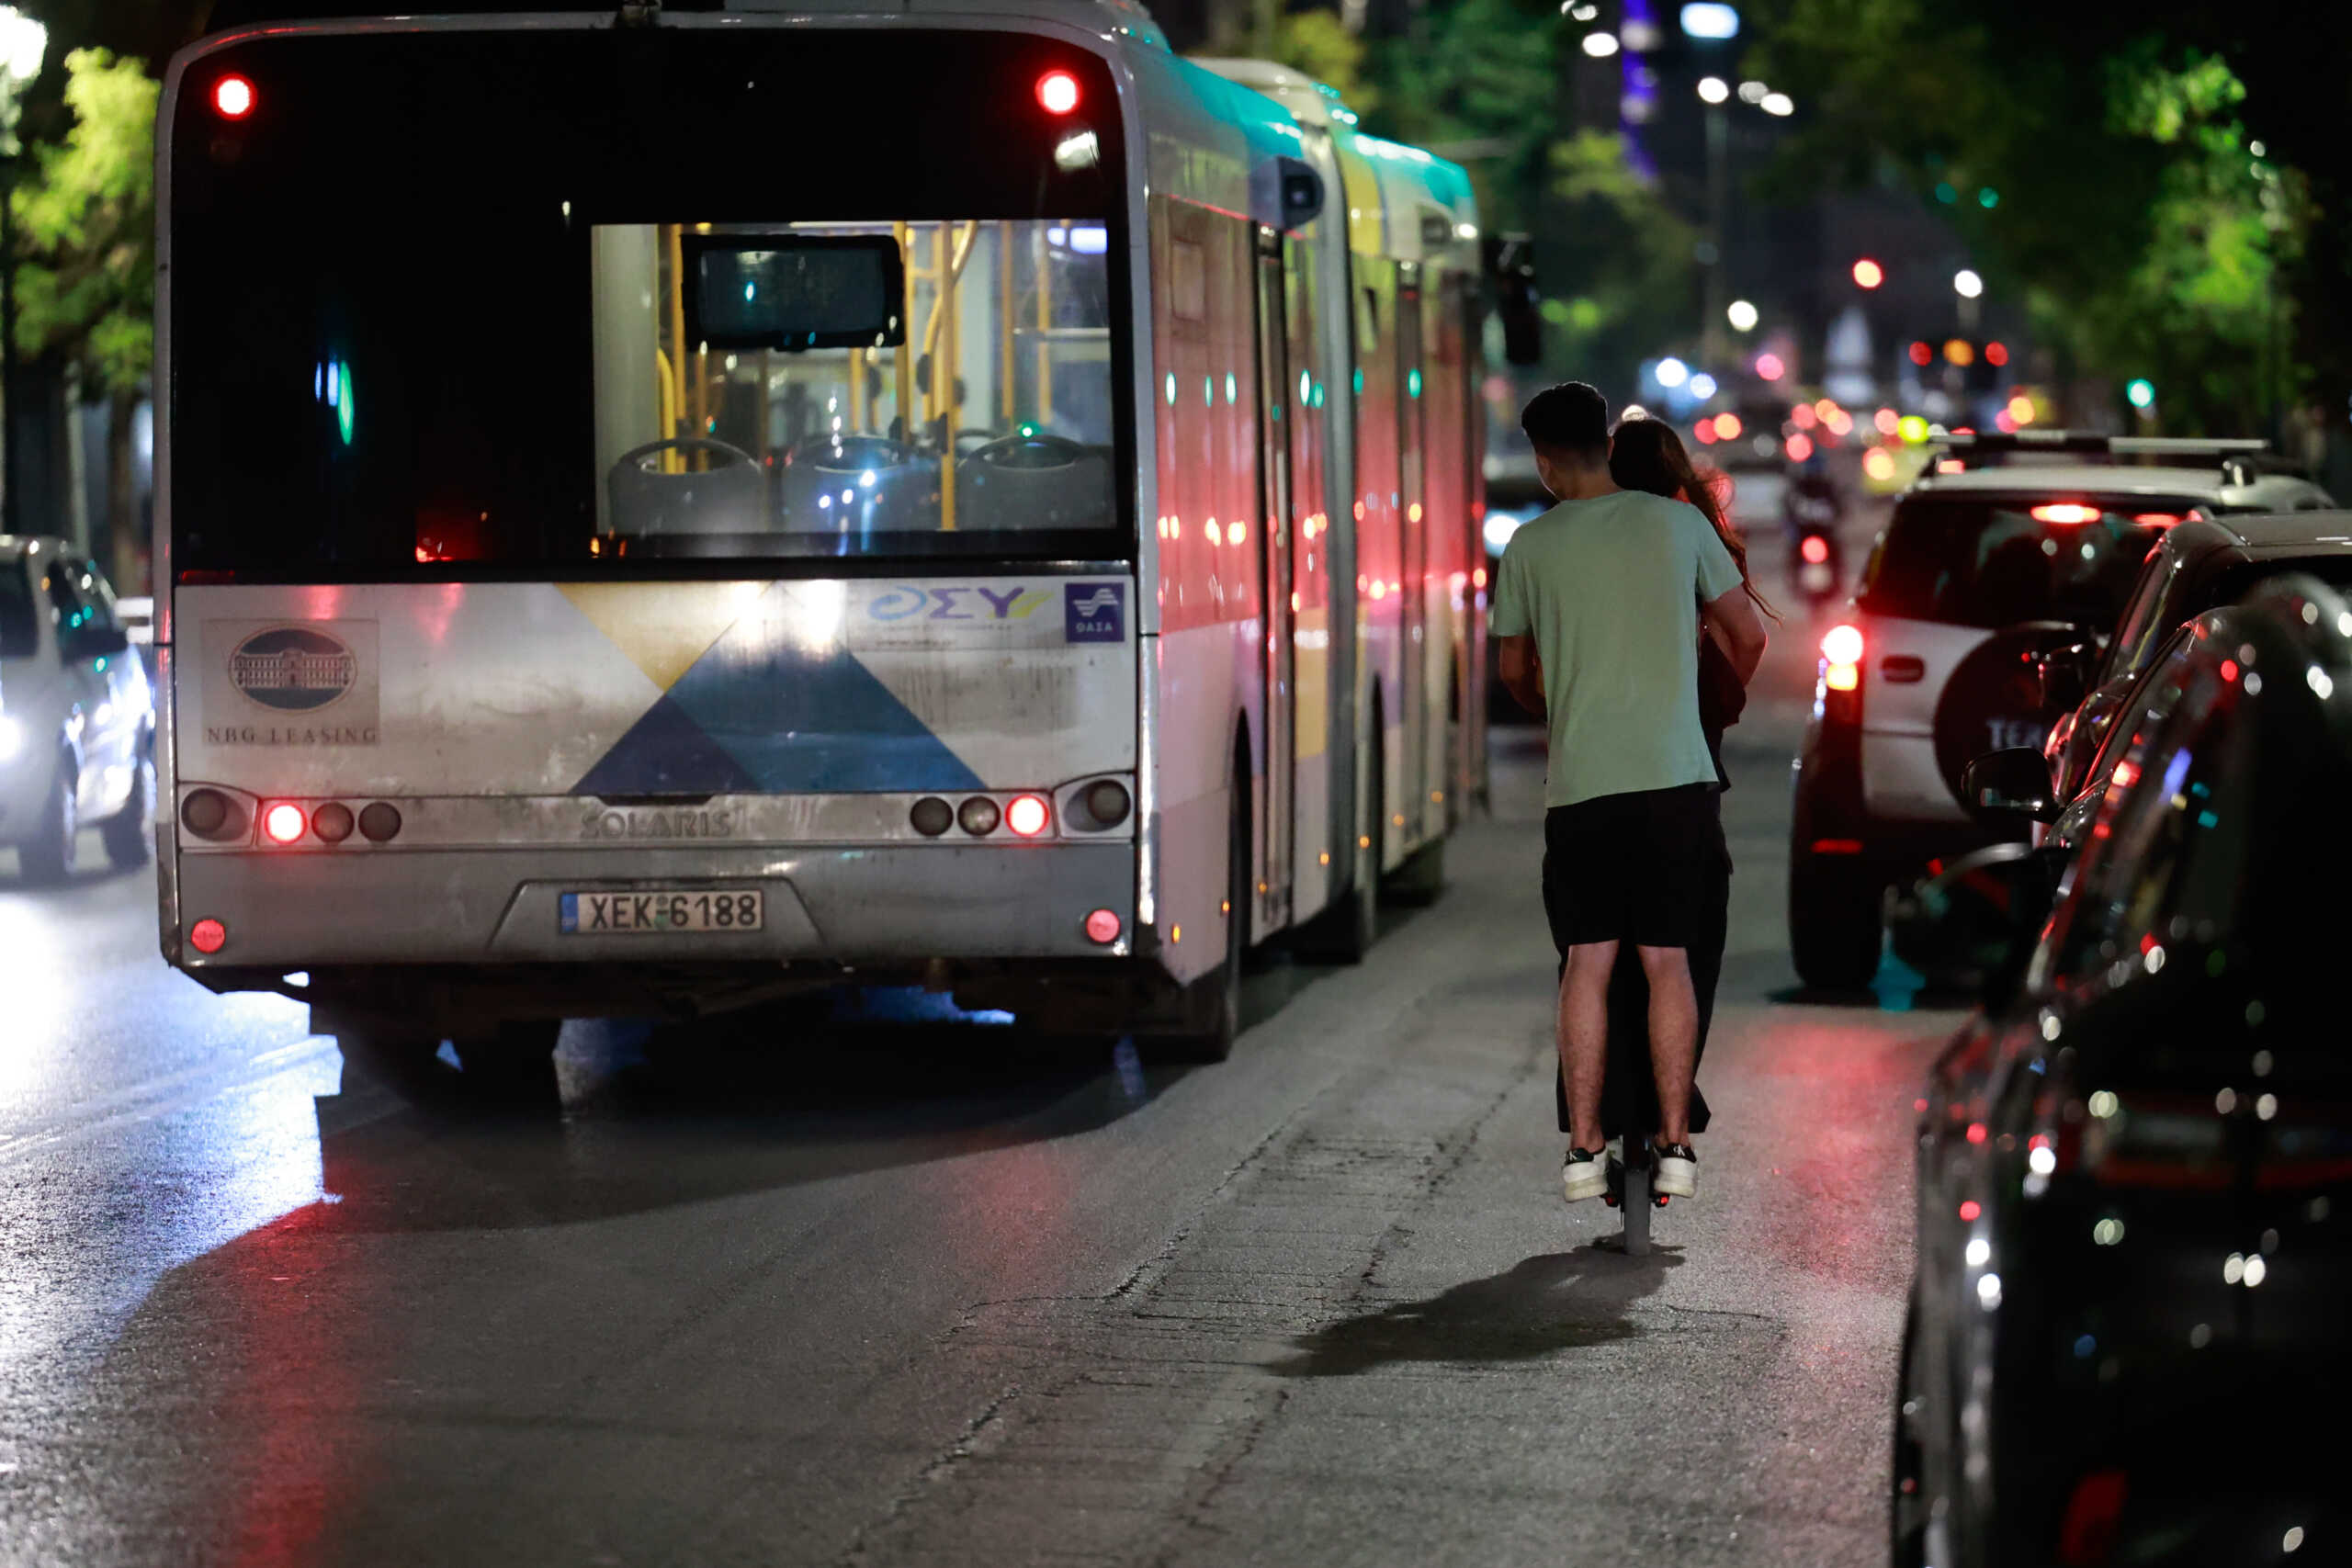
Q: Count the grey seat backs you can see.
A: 3